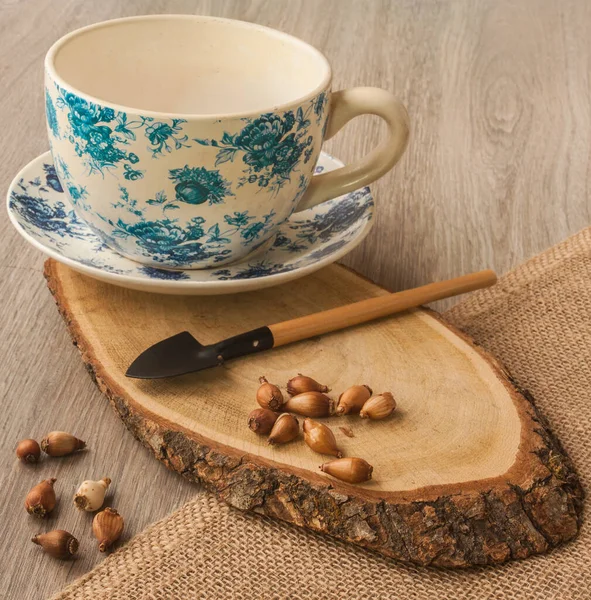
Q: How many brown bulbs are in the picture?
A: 14